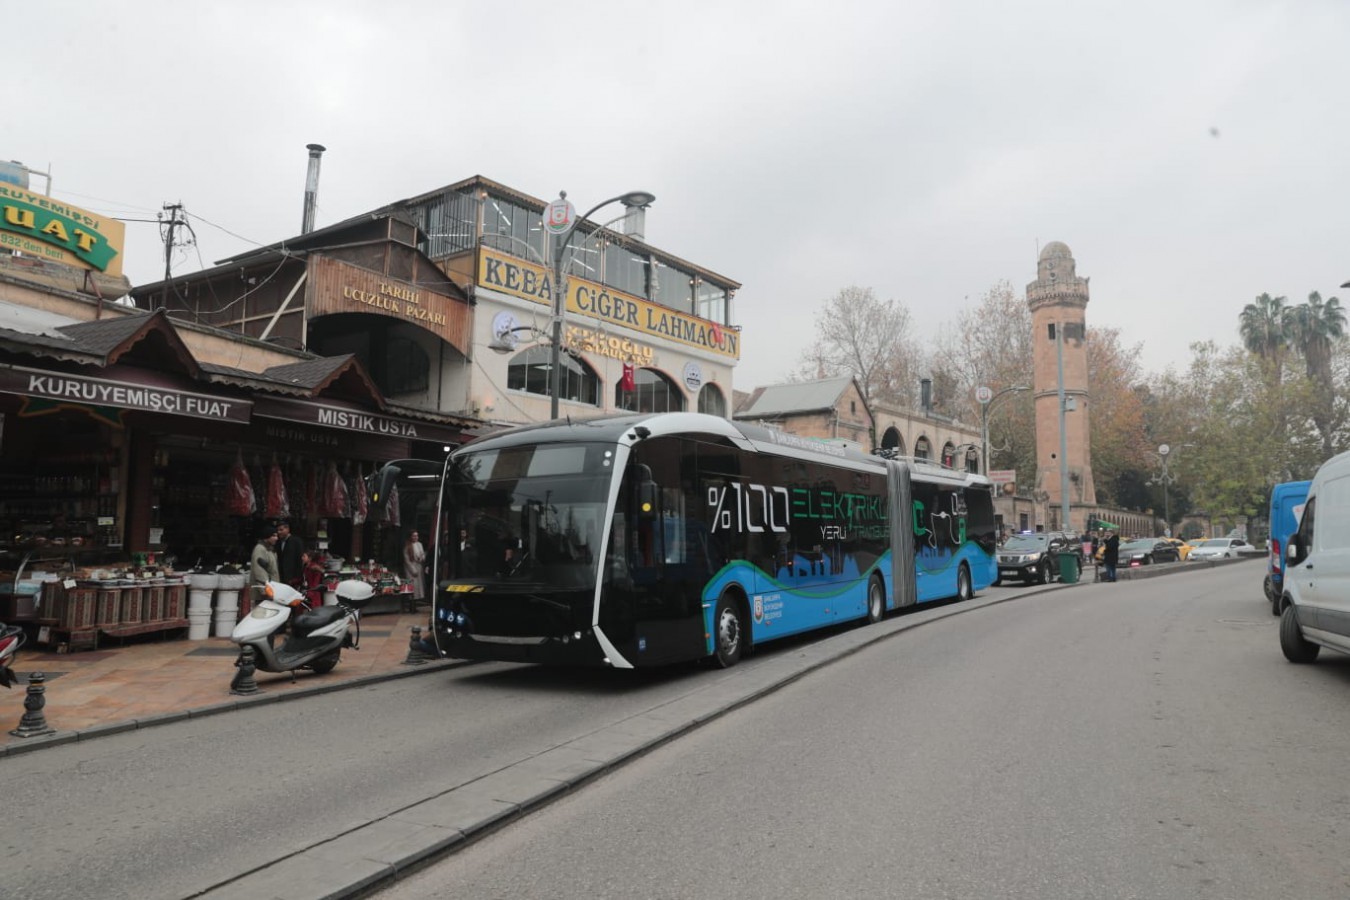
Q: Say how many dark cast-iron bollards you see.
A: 3